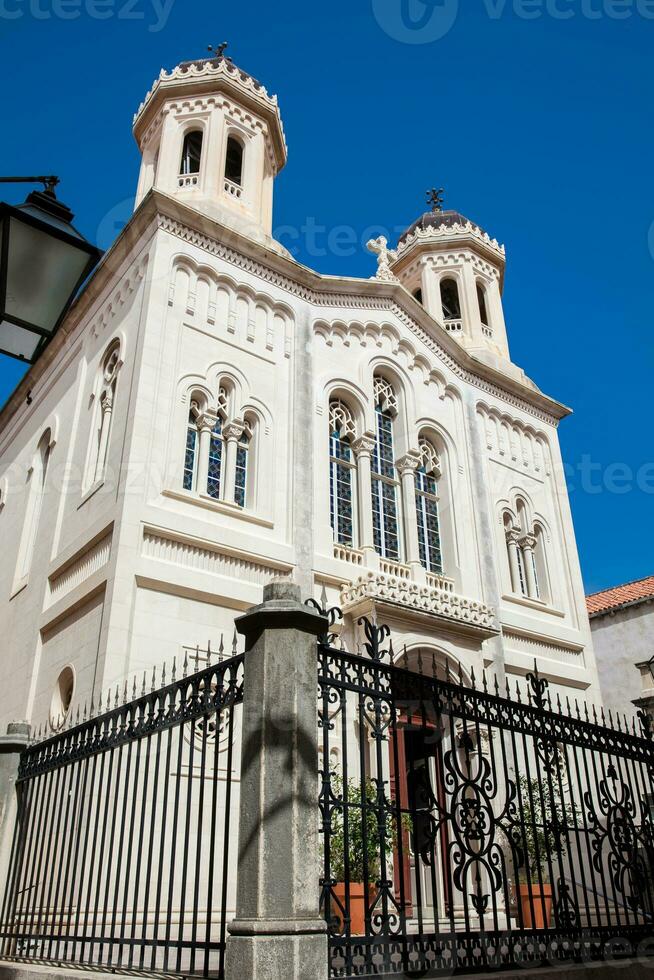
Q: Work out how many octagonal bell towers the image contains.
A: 2